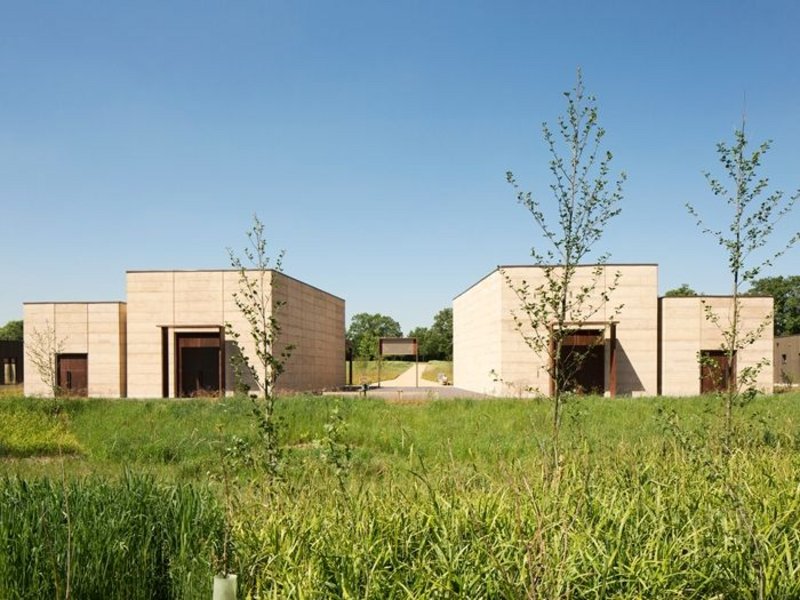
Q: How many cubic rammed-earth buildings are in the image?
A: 4